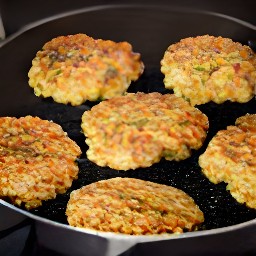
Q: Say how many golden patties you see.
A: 6